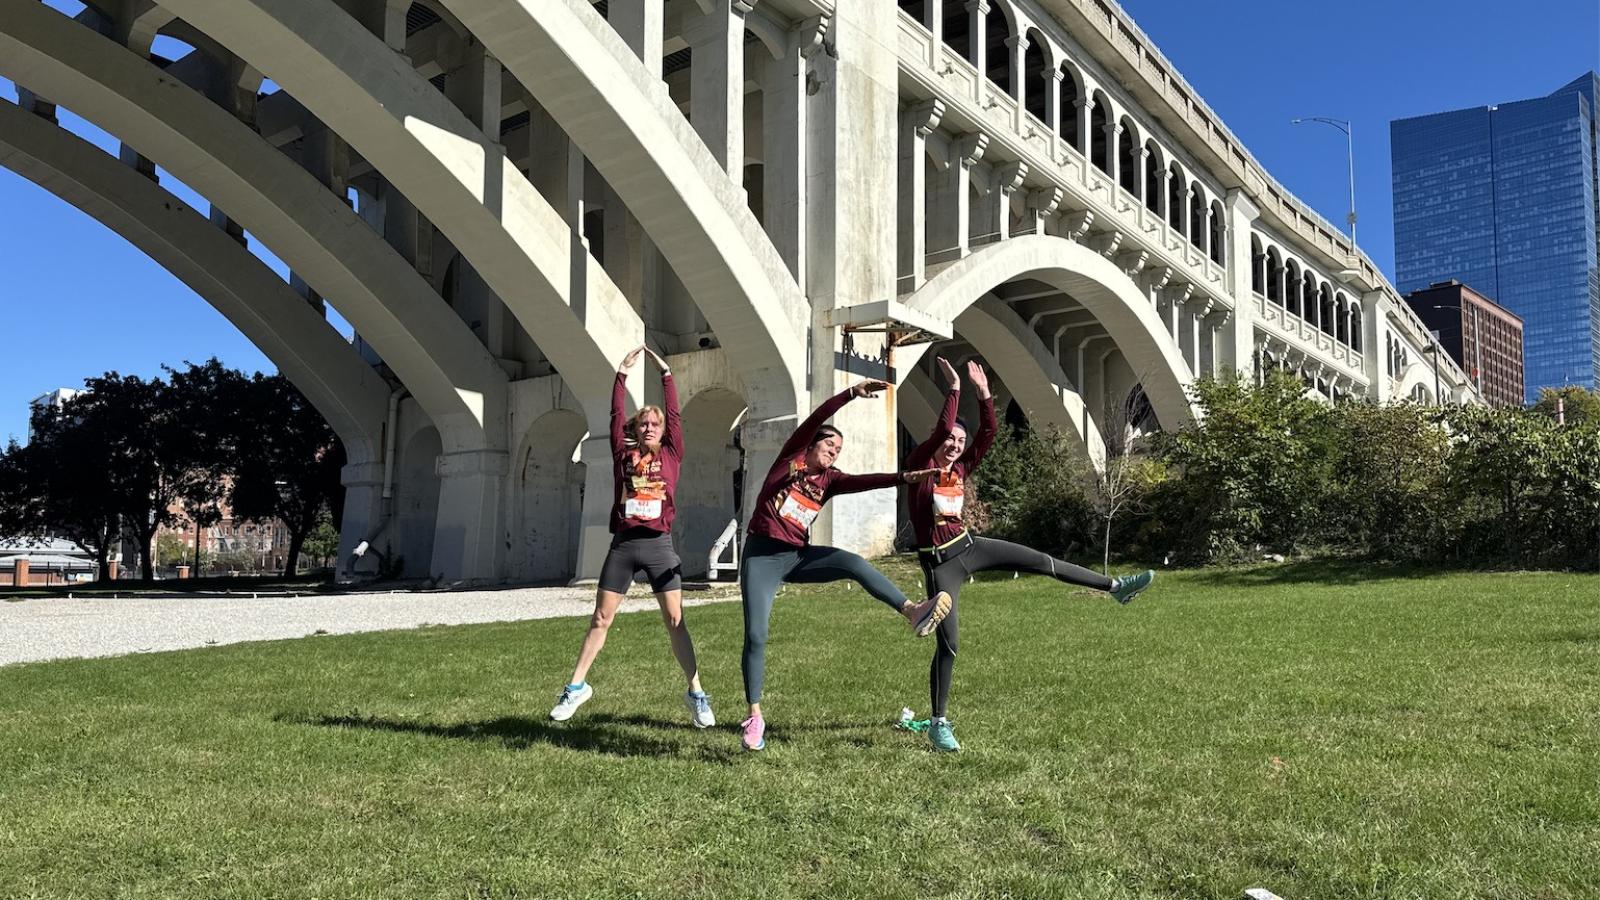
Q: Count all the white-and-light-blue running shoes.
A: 2